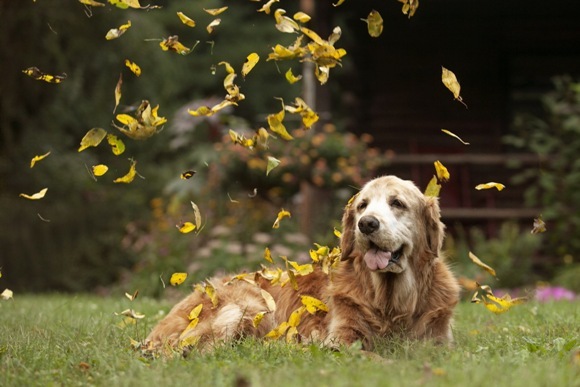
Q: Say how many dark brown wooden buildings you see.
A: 1